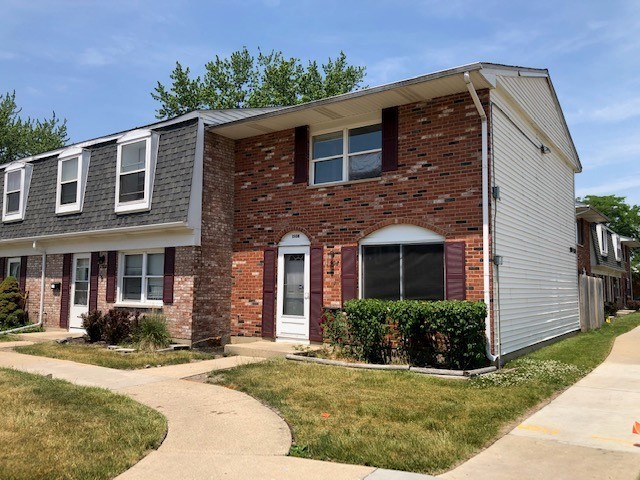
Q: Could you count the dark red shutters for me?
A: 12